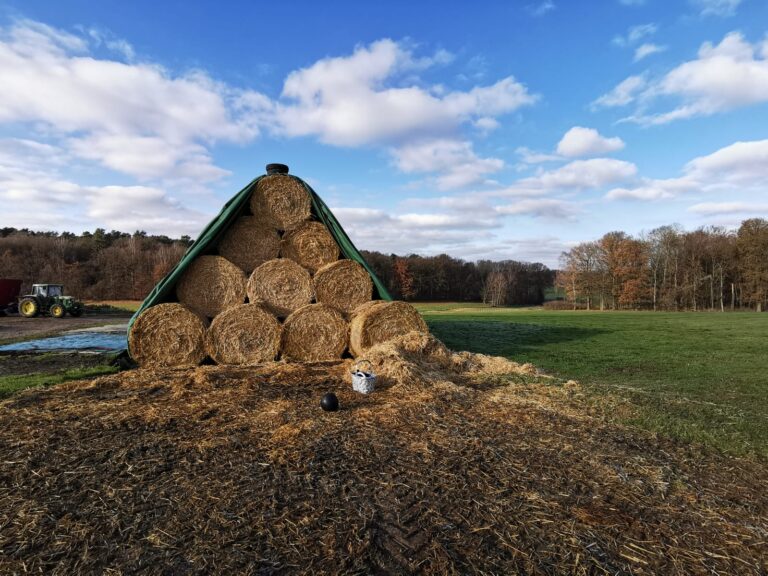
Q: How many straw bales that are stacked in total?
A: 10